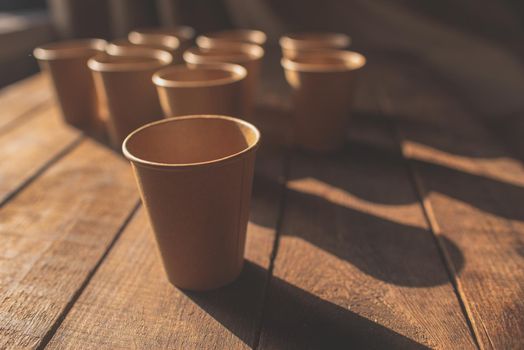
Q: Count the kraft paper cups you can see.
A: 10